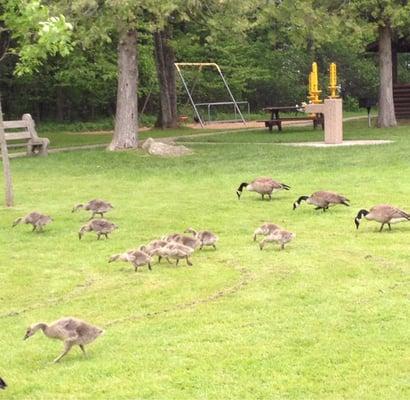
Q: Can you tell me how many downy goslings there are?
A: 11